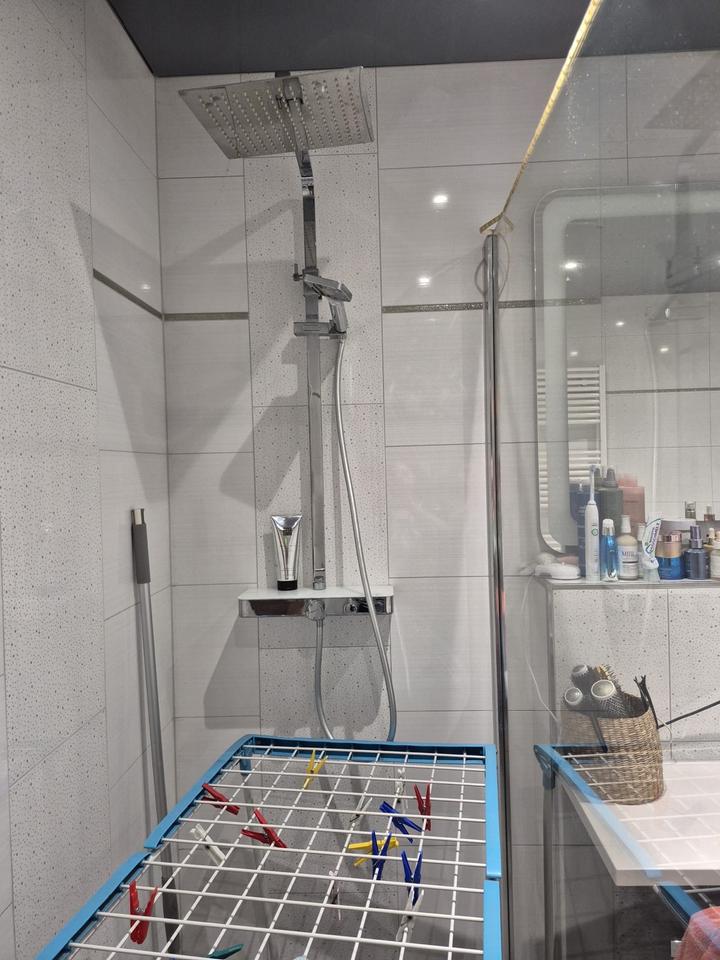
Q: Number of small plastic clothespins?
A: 15